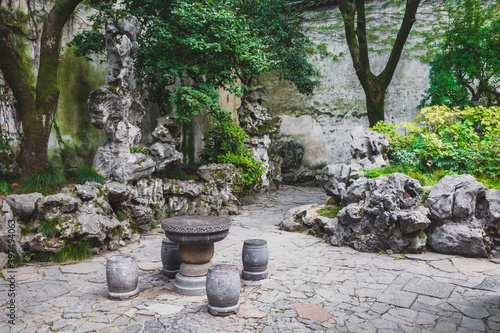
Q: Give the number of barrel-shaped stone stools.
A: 4